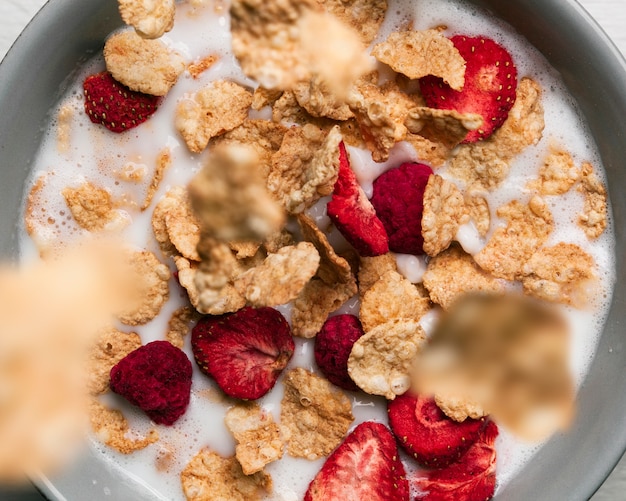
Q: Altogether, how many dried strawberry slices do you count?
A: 7